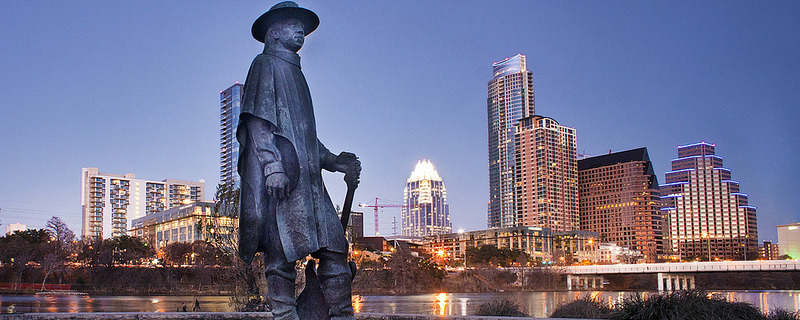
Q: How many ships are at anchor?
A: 0